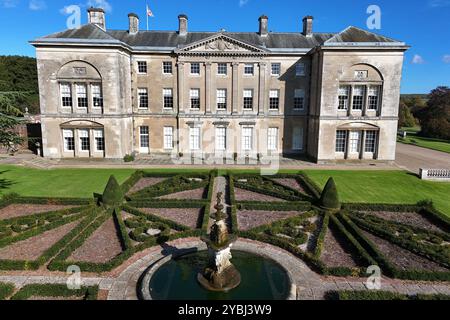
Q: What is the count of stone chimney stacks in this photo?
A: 5